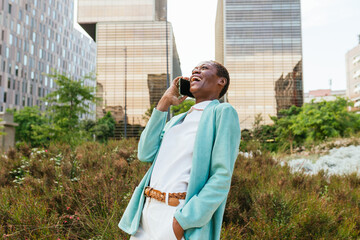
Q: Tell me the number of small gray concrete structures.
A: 1